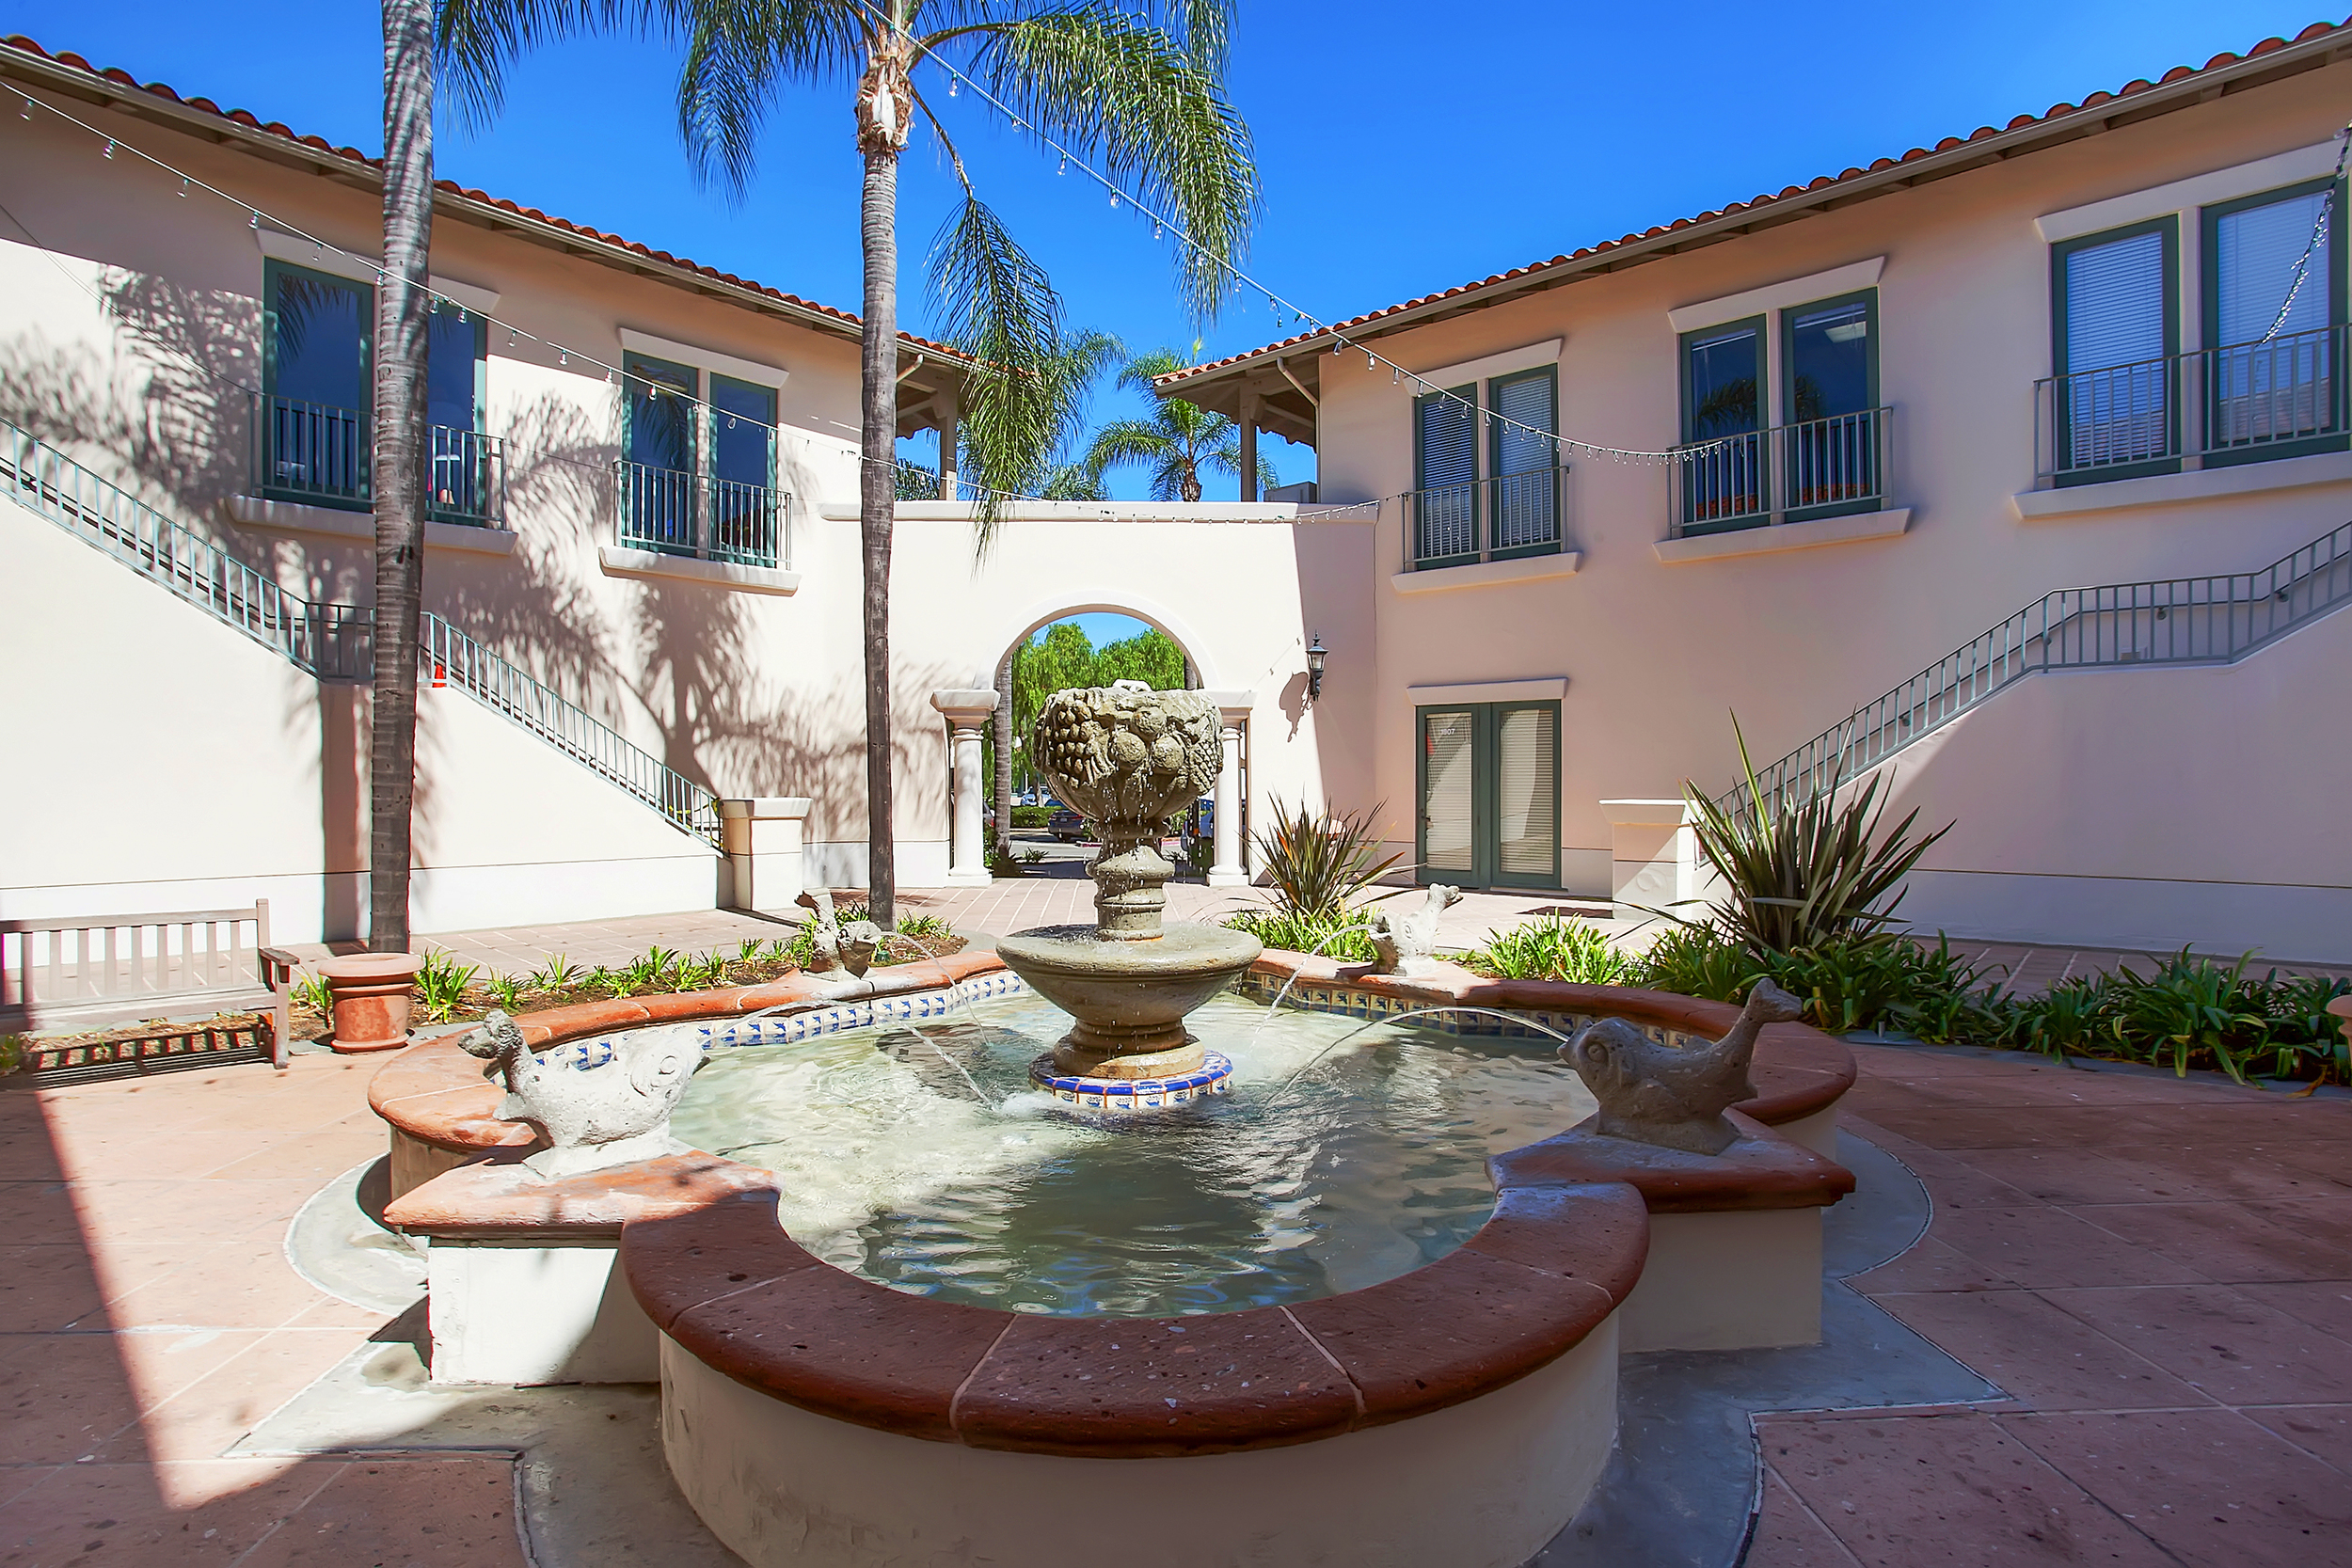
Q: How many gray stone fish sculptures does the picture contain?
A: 4